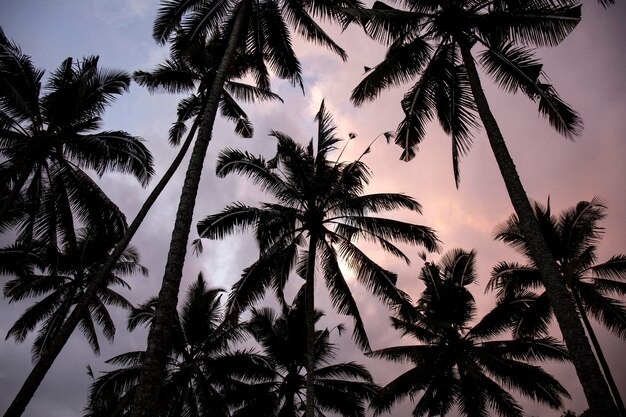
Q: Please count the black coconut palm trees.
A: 10